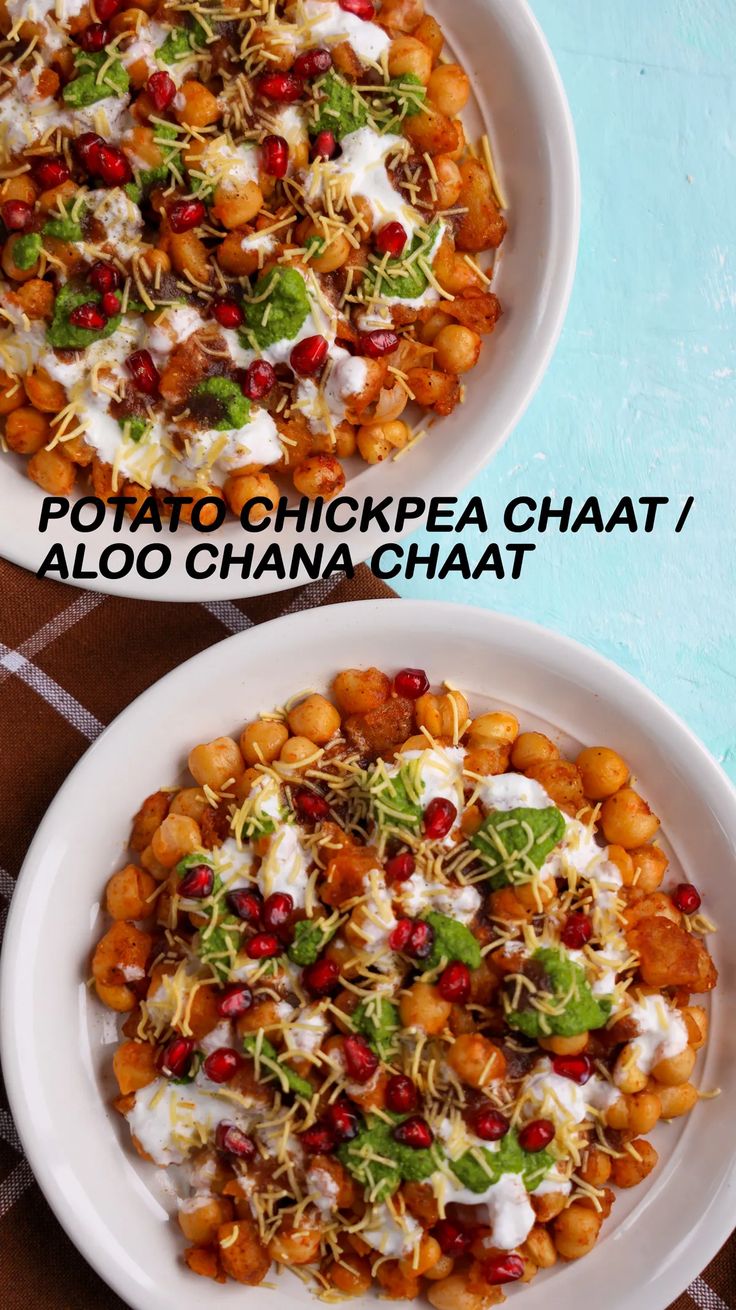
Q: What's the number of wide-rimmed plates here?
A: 2